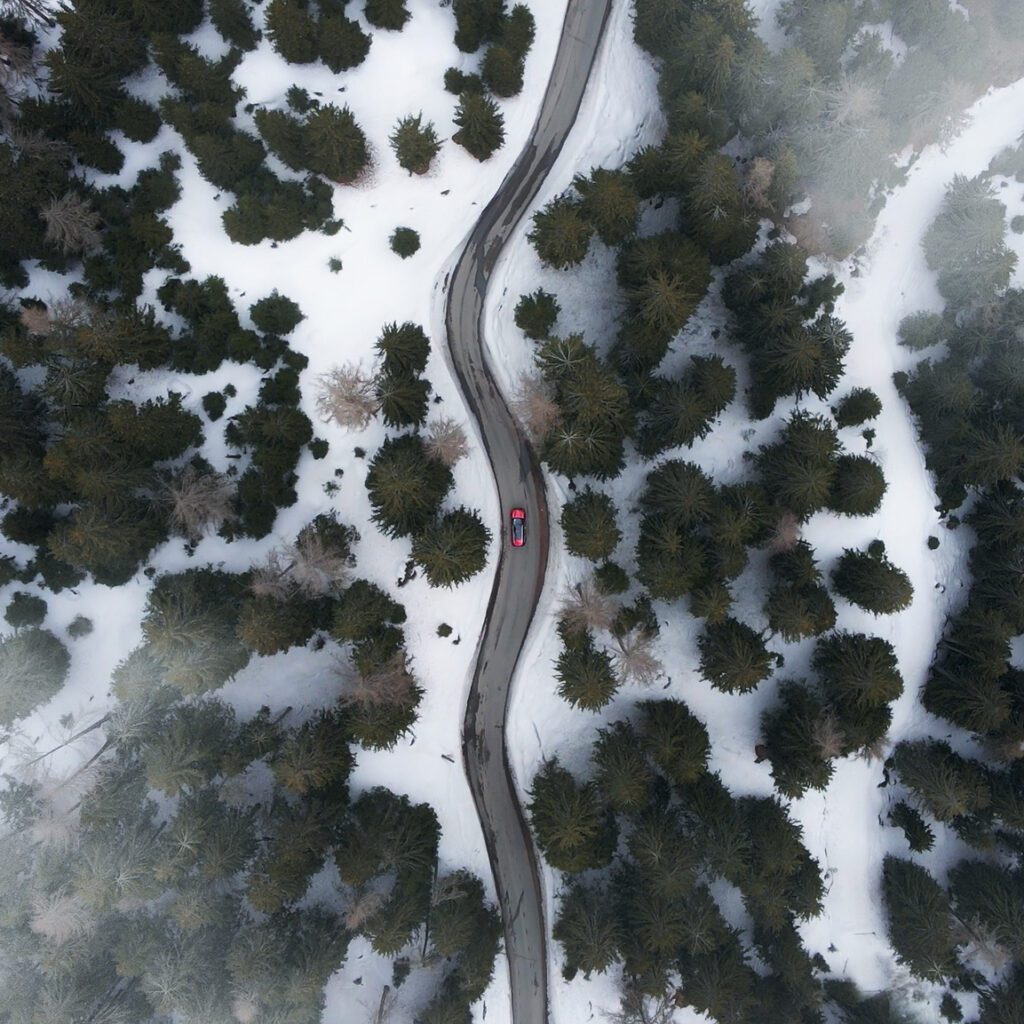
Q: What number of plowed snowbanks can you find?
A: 2